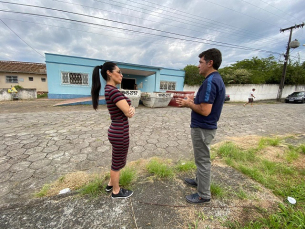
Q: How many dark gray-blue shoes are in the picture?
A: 2